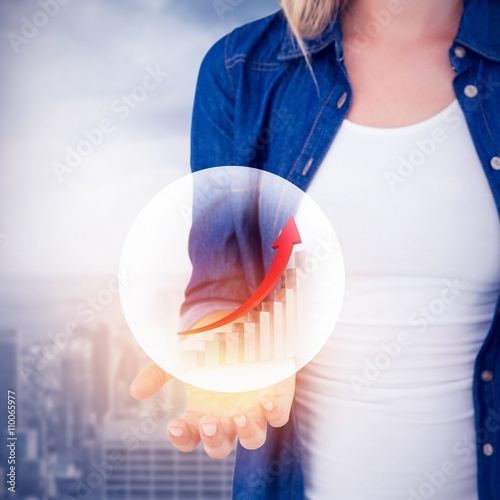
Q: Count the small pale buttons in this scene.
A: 5